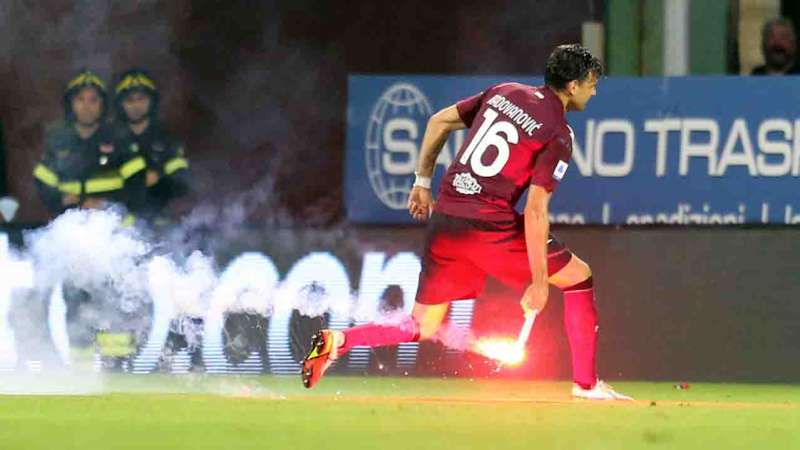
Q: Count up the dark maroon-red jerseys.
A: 1